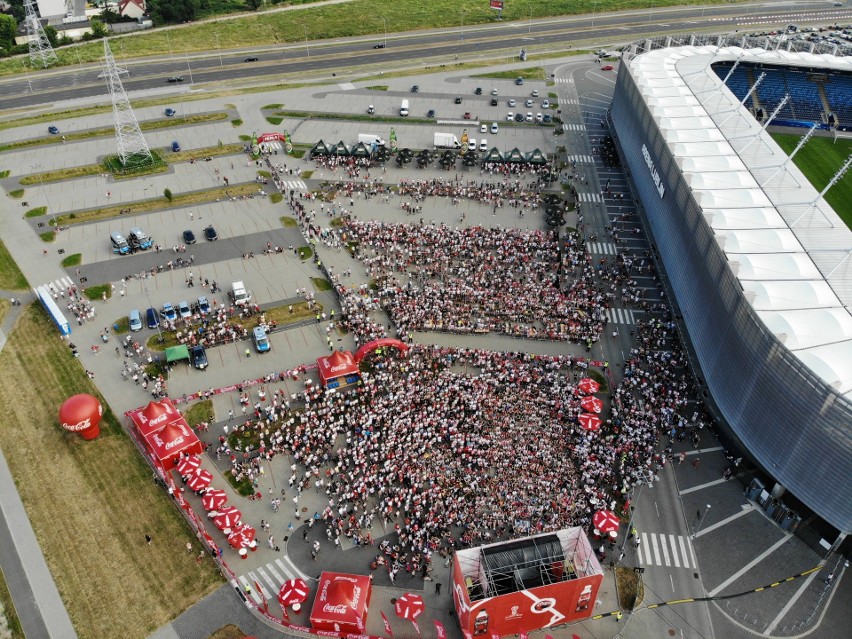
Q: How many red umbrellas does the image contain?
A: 11